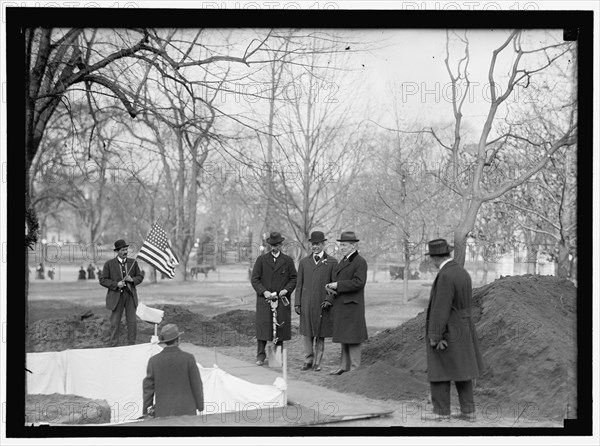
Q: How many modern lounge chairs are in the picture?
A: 0